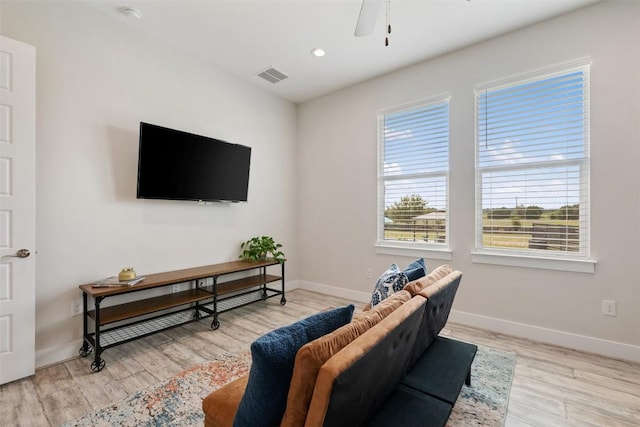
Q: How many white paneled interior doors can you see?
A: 1